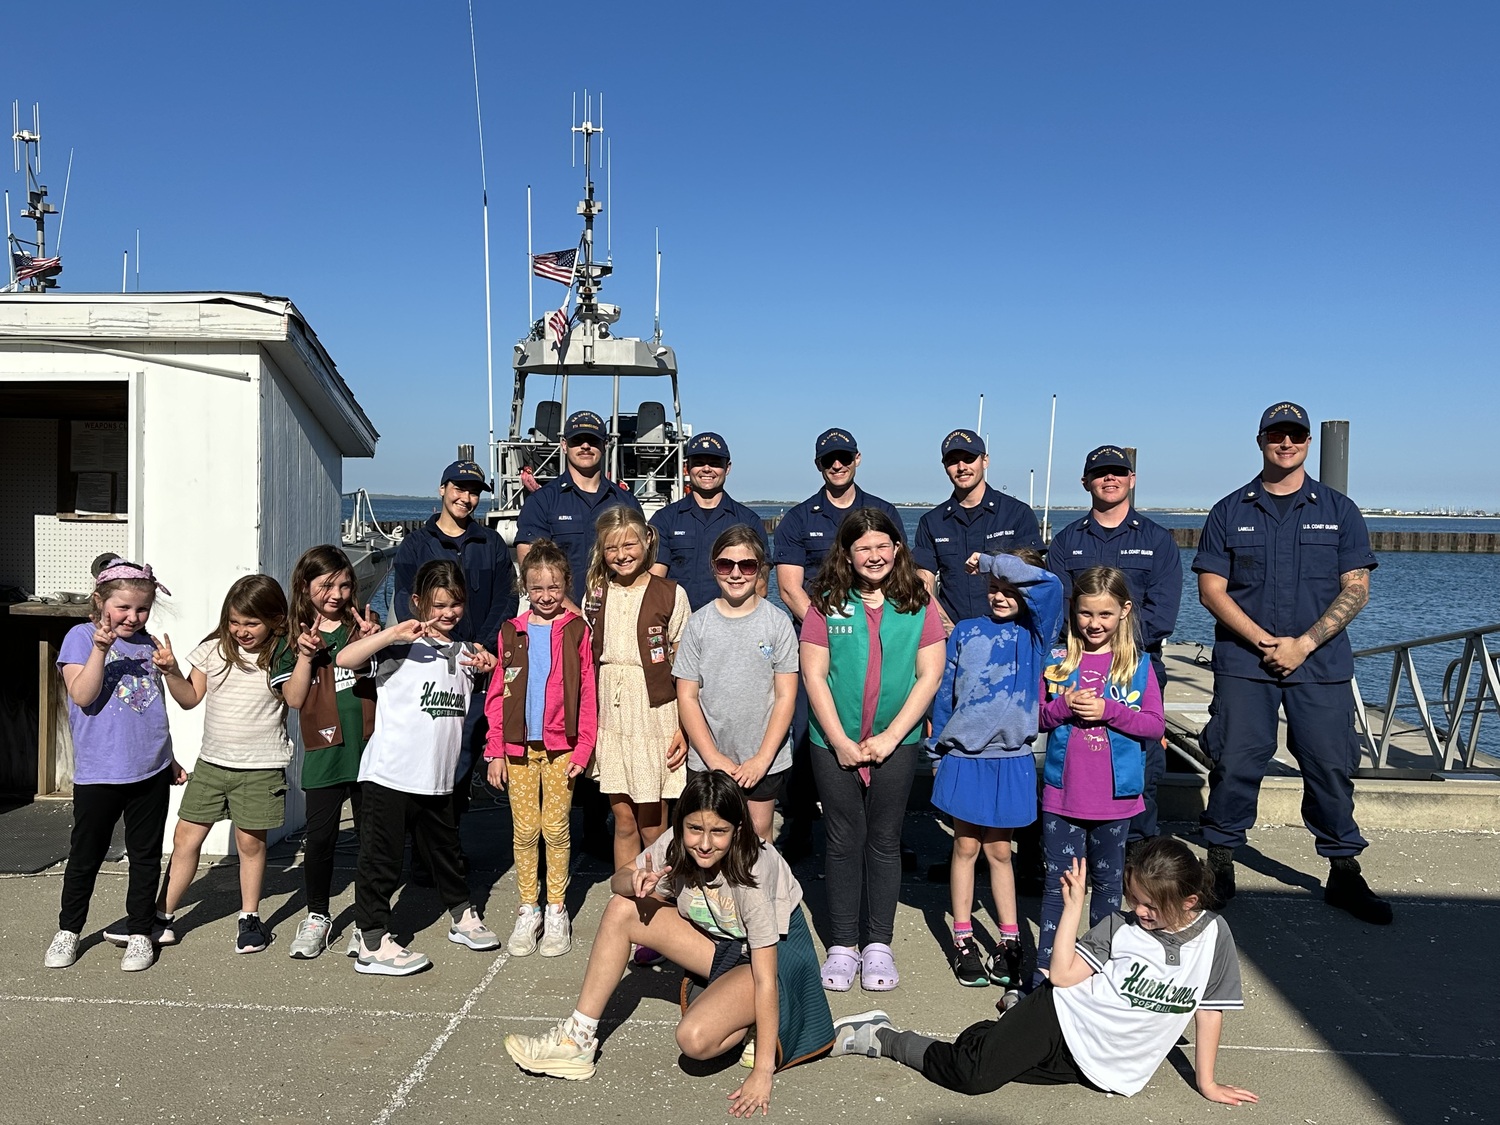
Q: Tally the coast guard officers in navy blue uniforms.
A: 7